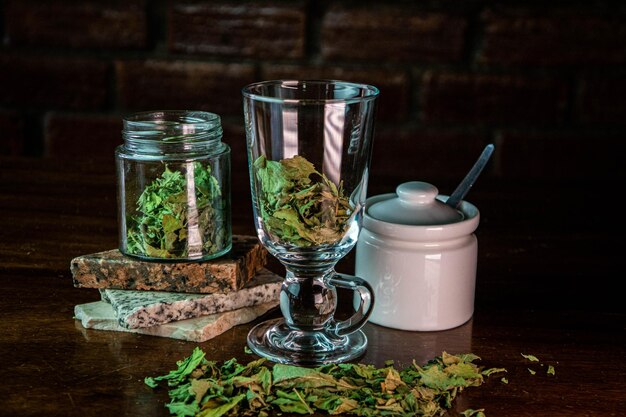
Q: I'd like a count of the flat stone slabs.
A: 3